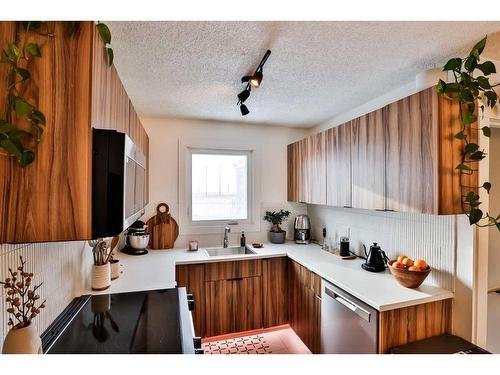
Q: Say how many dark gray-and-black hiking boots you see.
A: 0